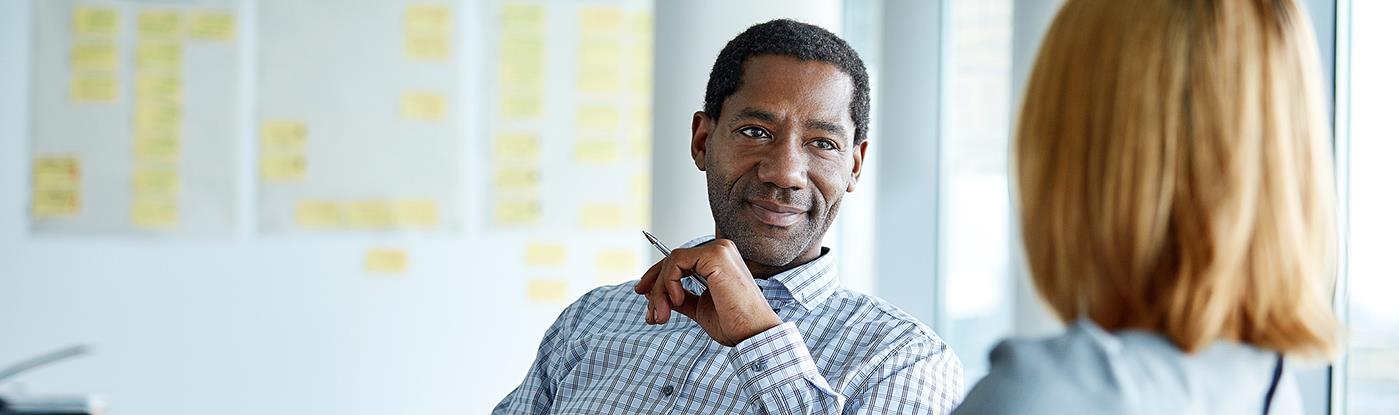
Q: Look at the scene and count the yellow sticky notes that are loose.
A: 4